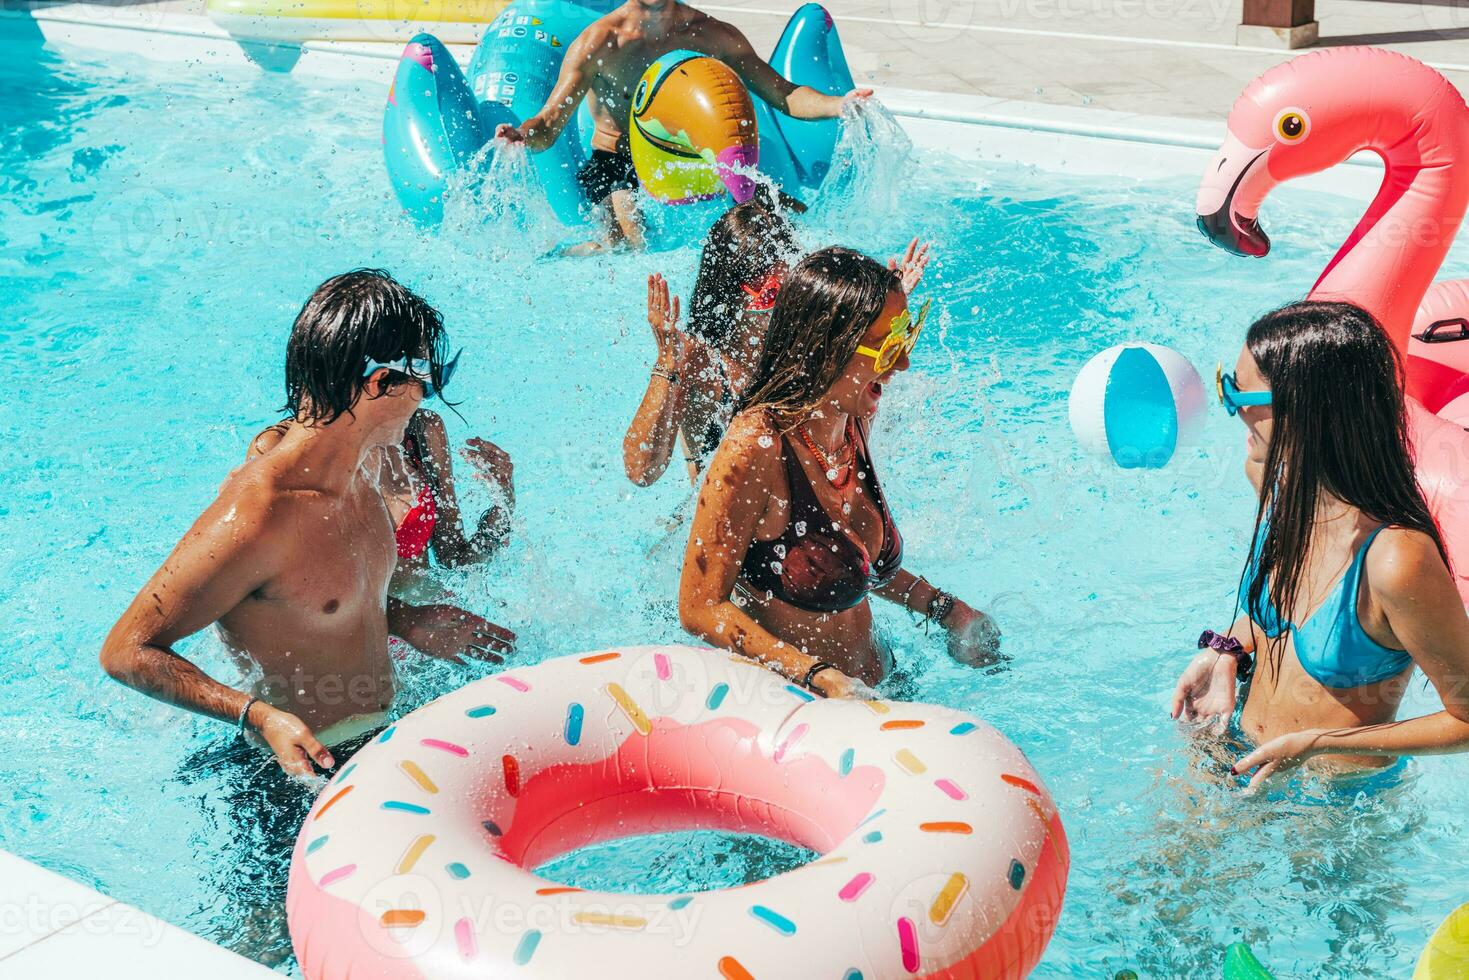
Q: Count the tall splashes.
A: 2